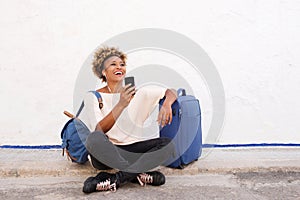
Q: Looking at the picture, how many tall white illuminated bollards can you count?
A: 0